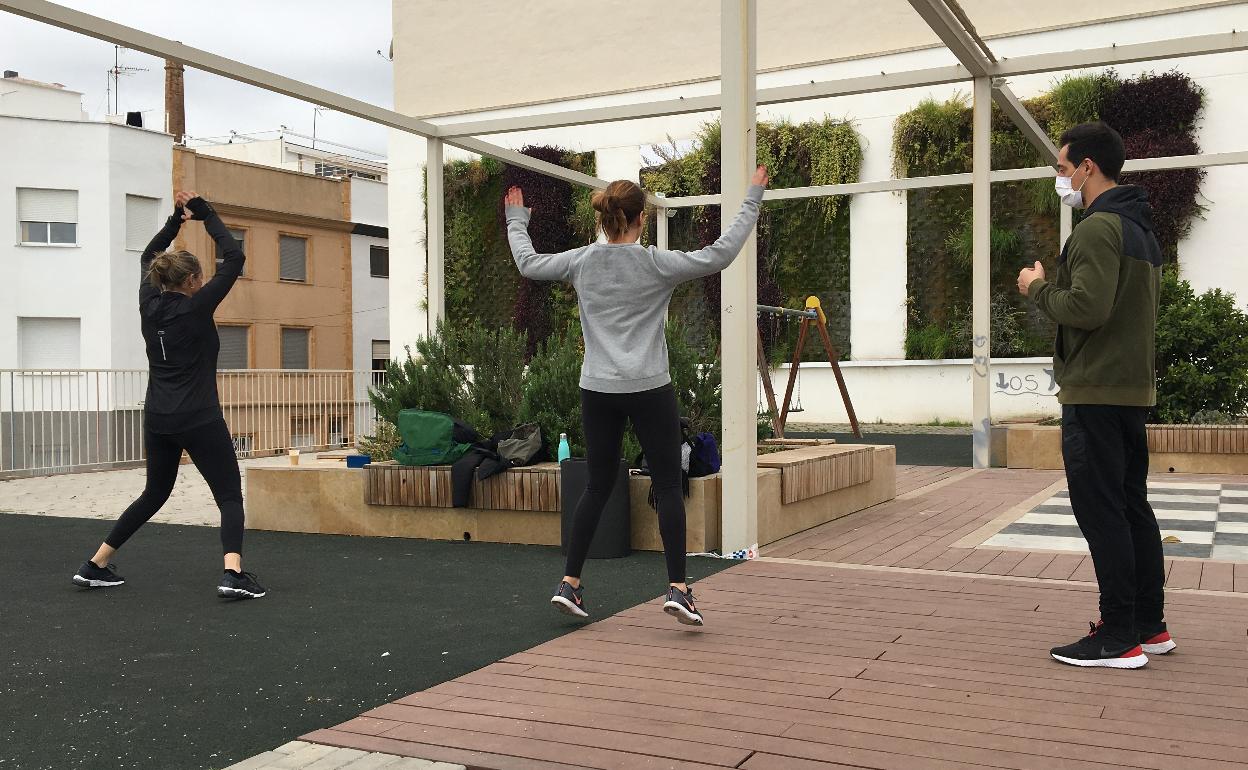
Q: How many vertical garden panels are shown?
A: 3